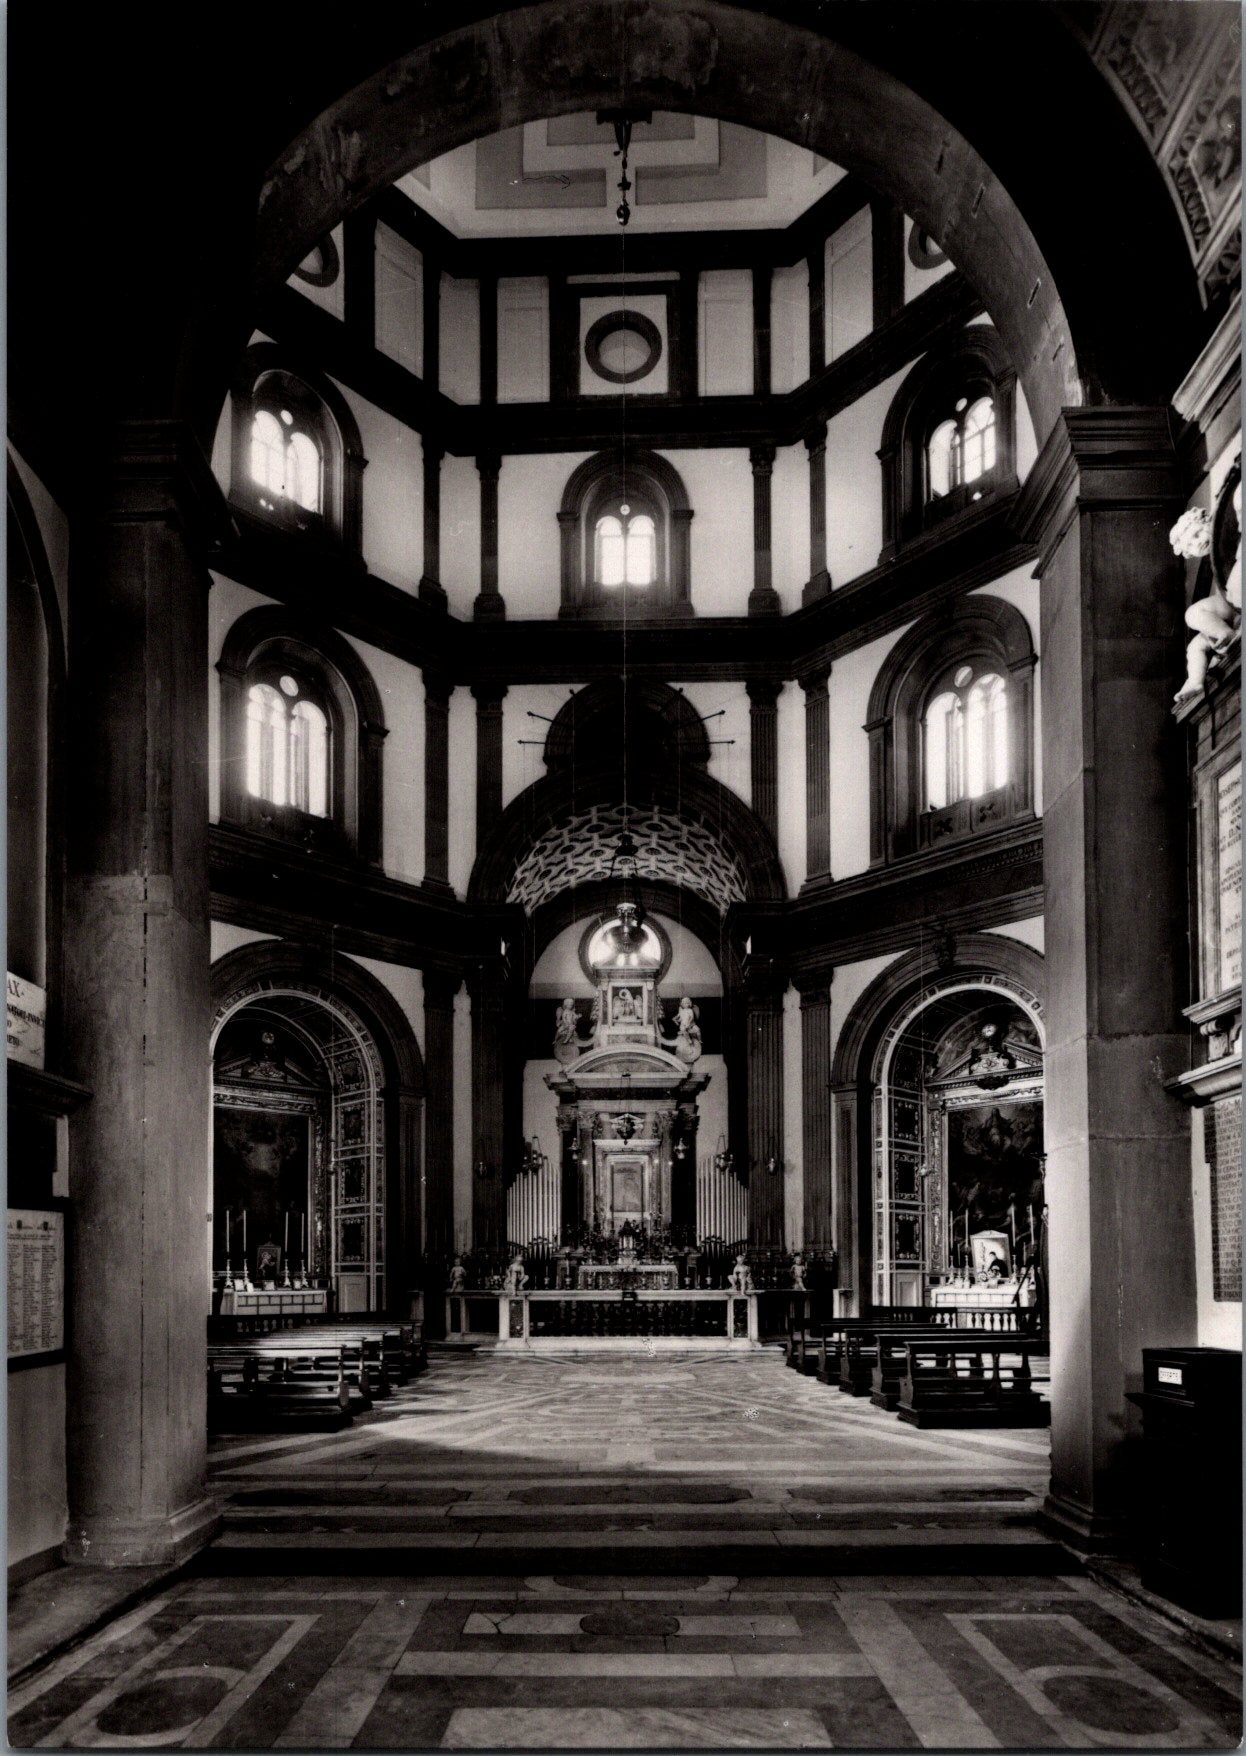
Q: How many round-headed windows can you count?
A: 5